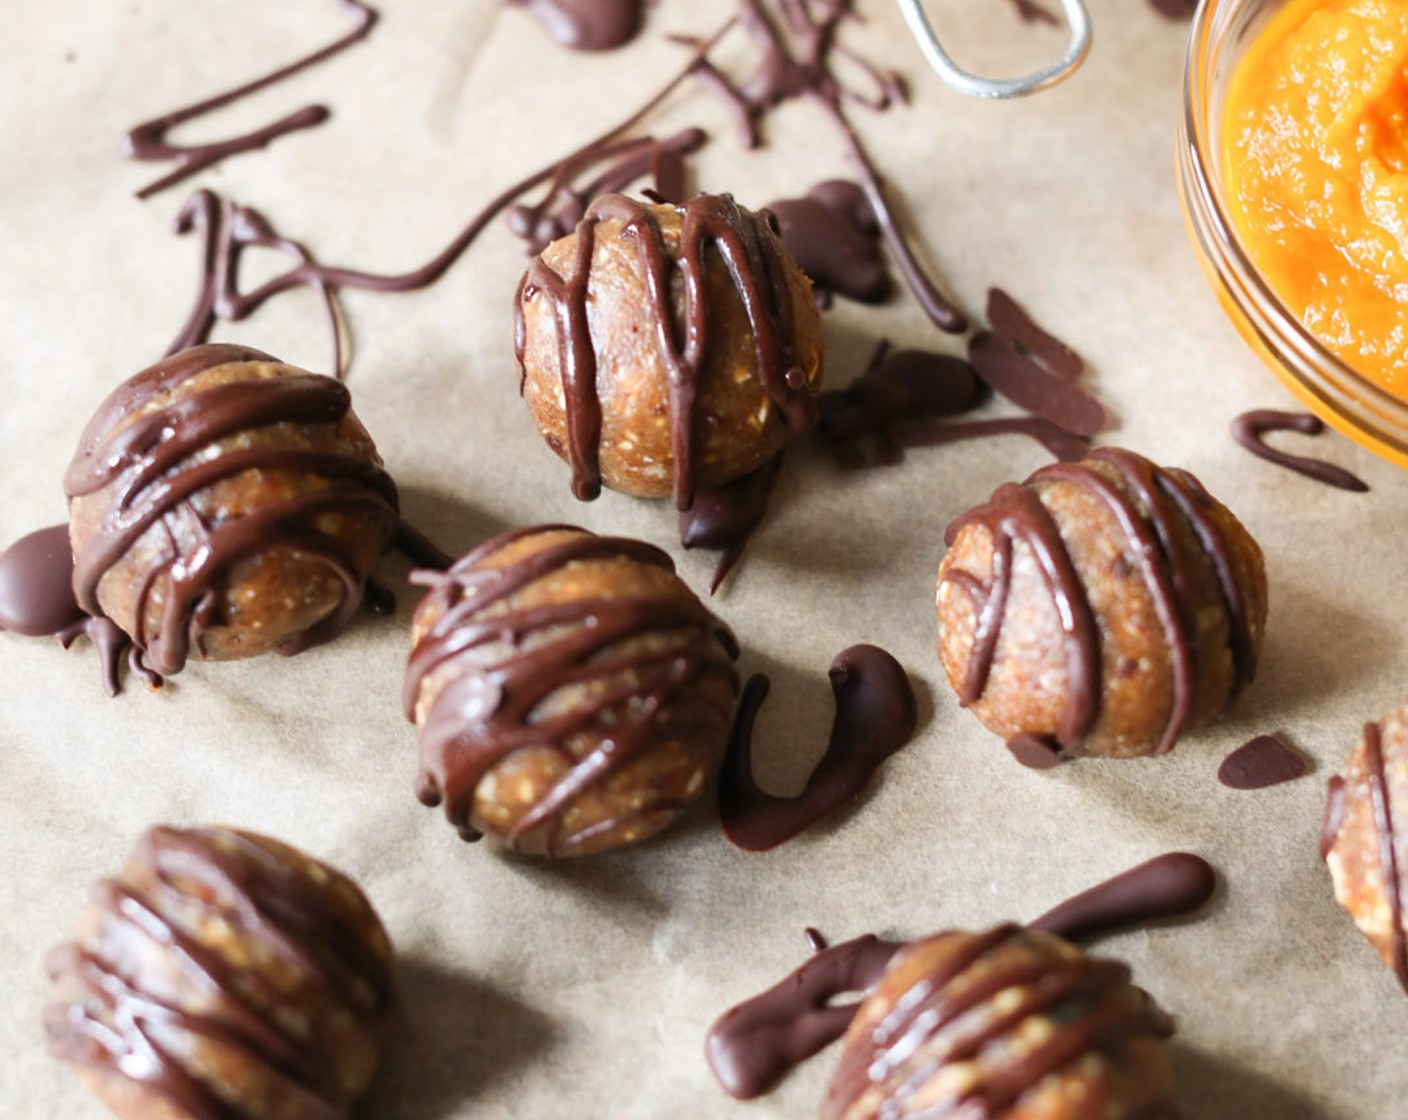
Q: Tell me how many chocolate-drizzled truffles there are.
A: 7